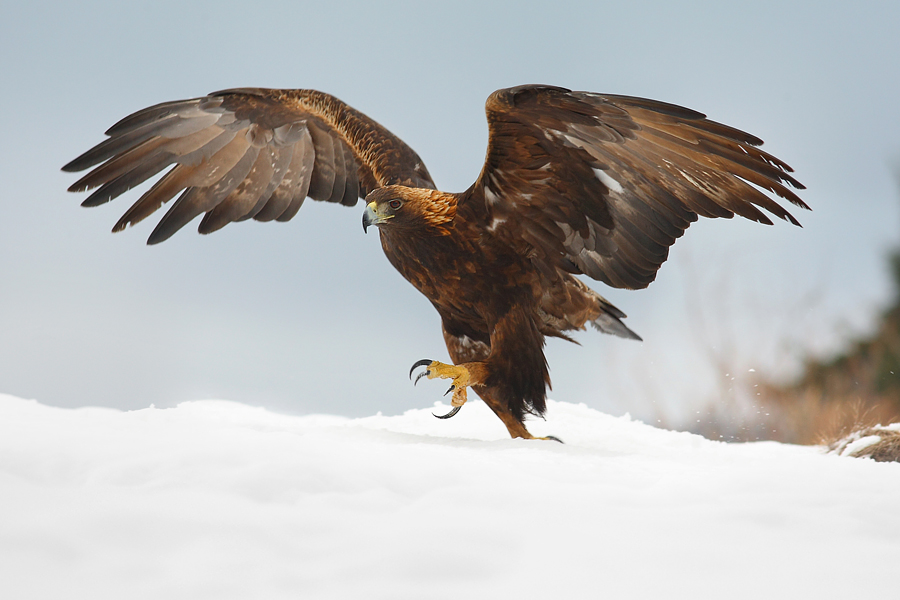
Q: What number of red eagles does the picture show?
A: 0